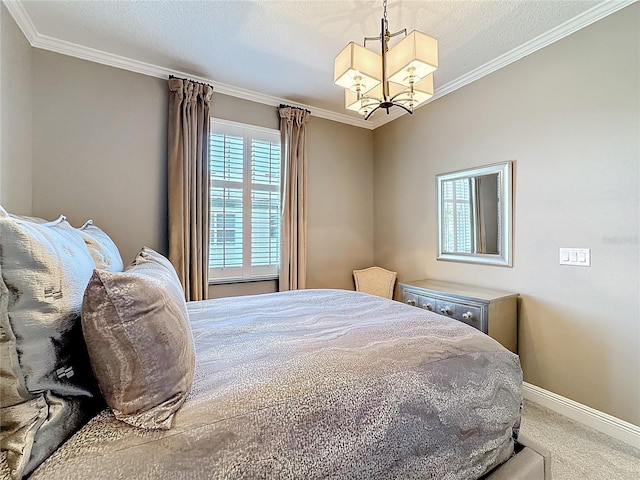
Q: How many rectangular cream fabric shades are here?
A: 4